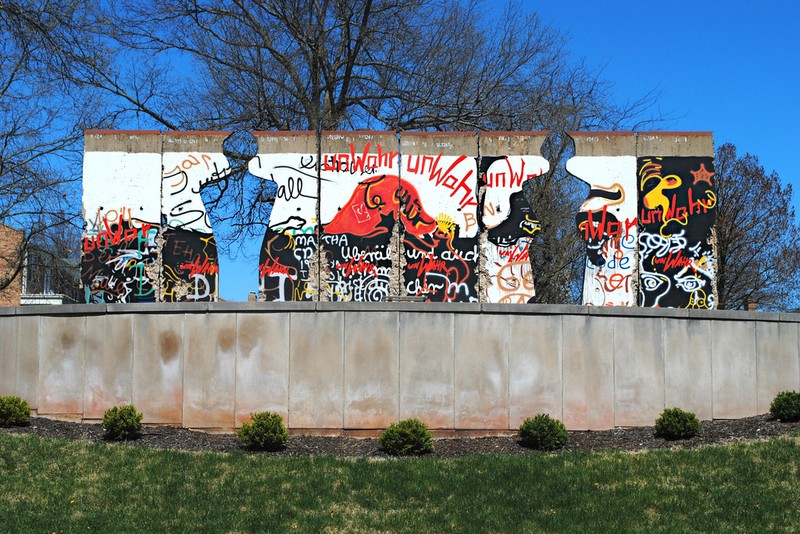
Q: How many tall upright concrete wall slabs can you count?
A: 8